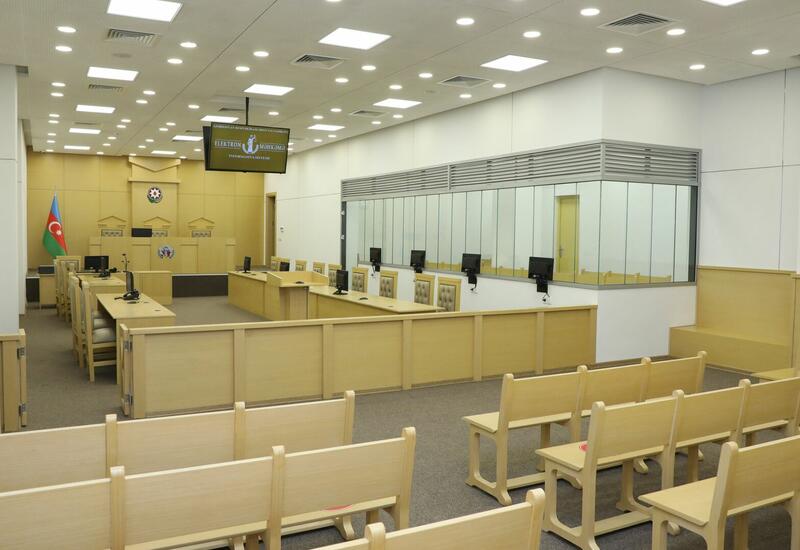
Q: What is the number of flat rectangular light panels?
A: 14